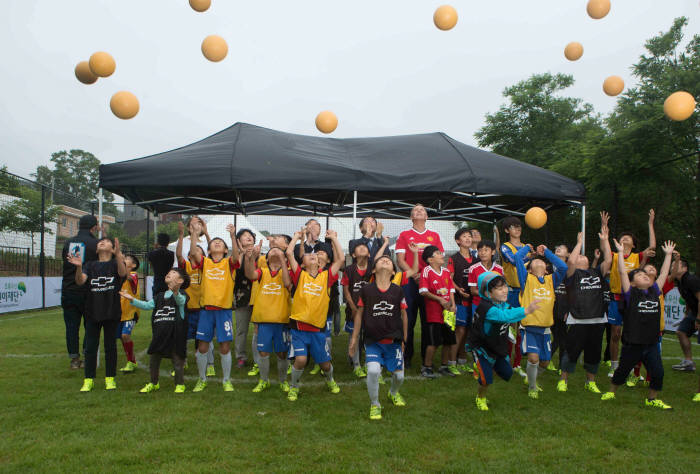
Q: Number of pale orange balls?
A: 12